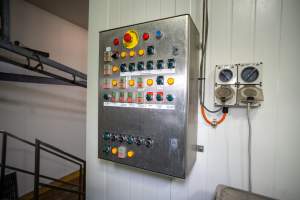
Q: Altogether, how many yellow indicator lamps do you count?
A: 10